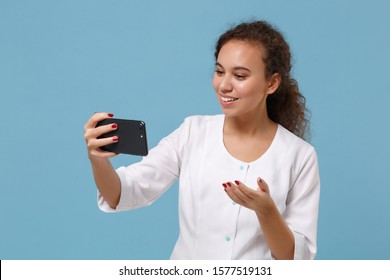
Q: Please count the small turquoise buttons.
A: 3